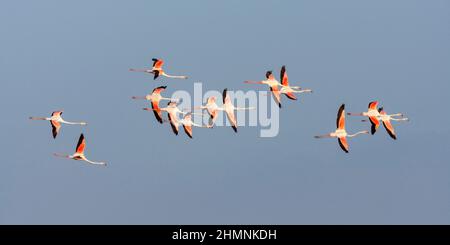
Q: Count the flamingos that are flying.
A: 13